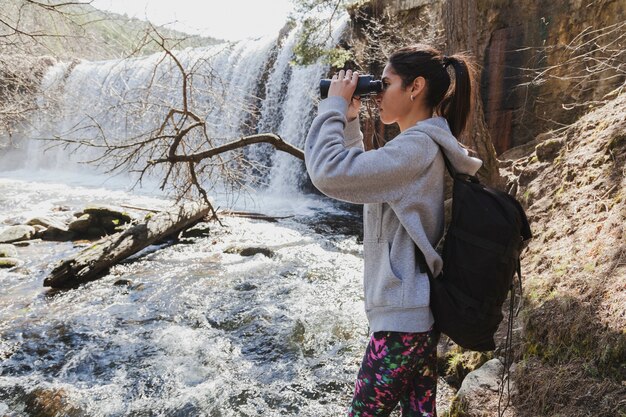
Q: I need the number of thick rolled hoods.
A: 1